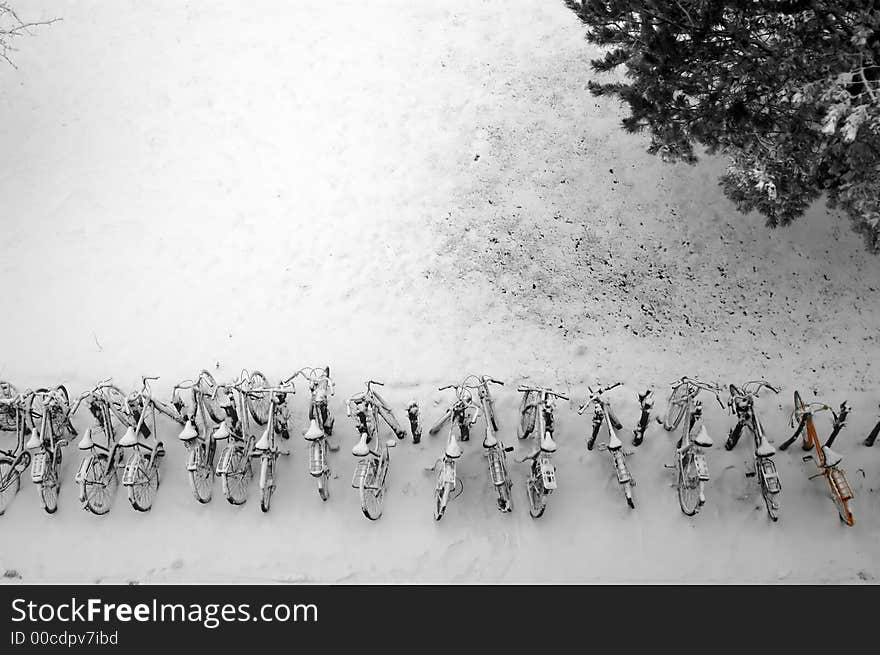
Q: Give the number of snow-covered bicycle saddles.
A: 15